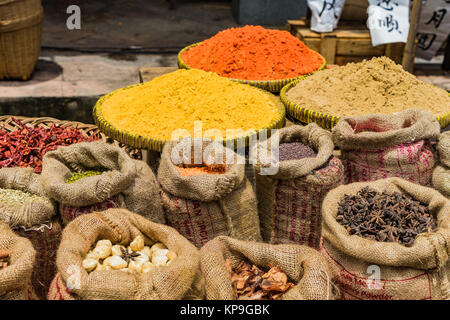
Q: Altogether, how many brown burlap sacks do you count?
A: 10